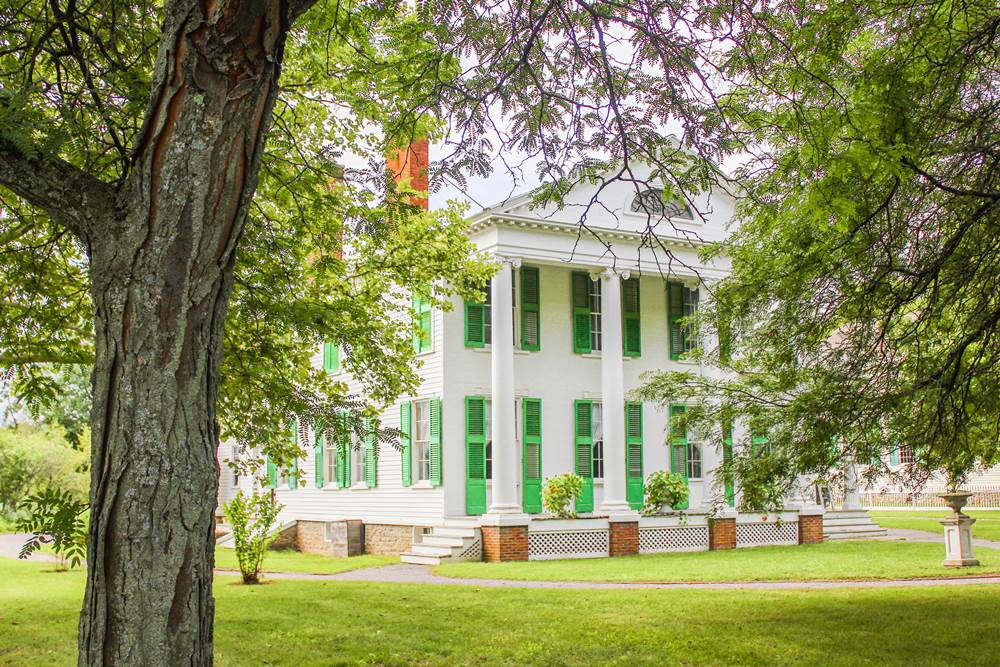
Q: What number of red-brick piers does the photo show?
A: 4